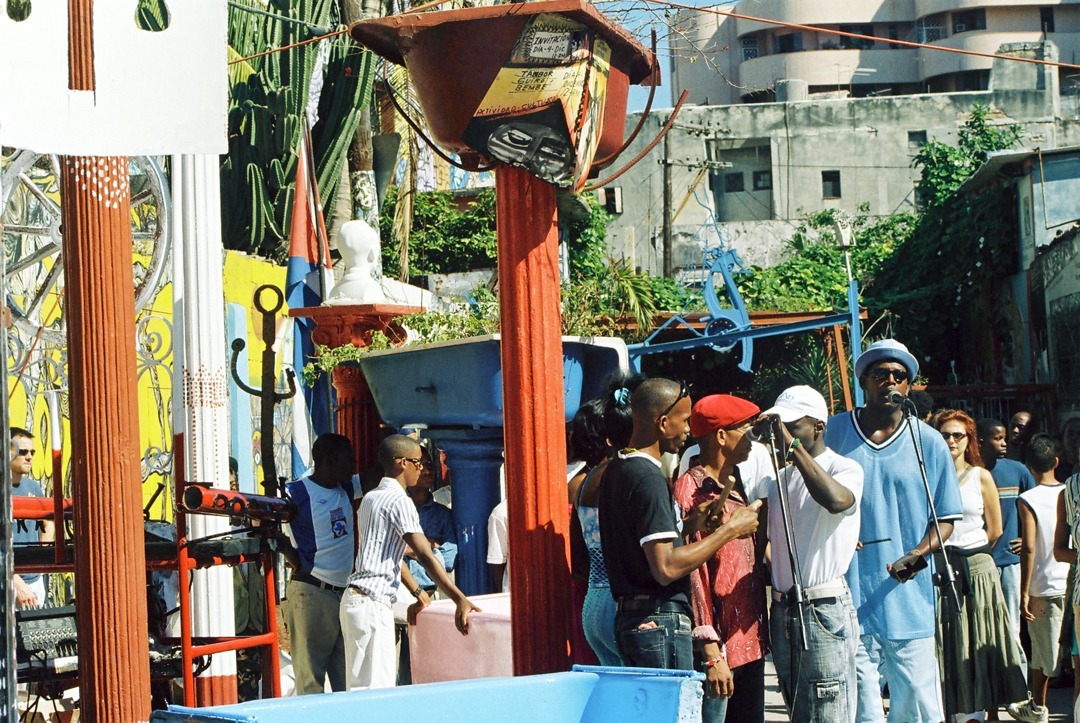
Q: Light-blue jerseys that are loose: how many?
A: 1